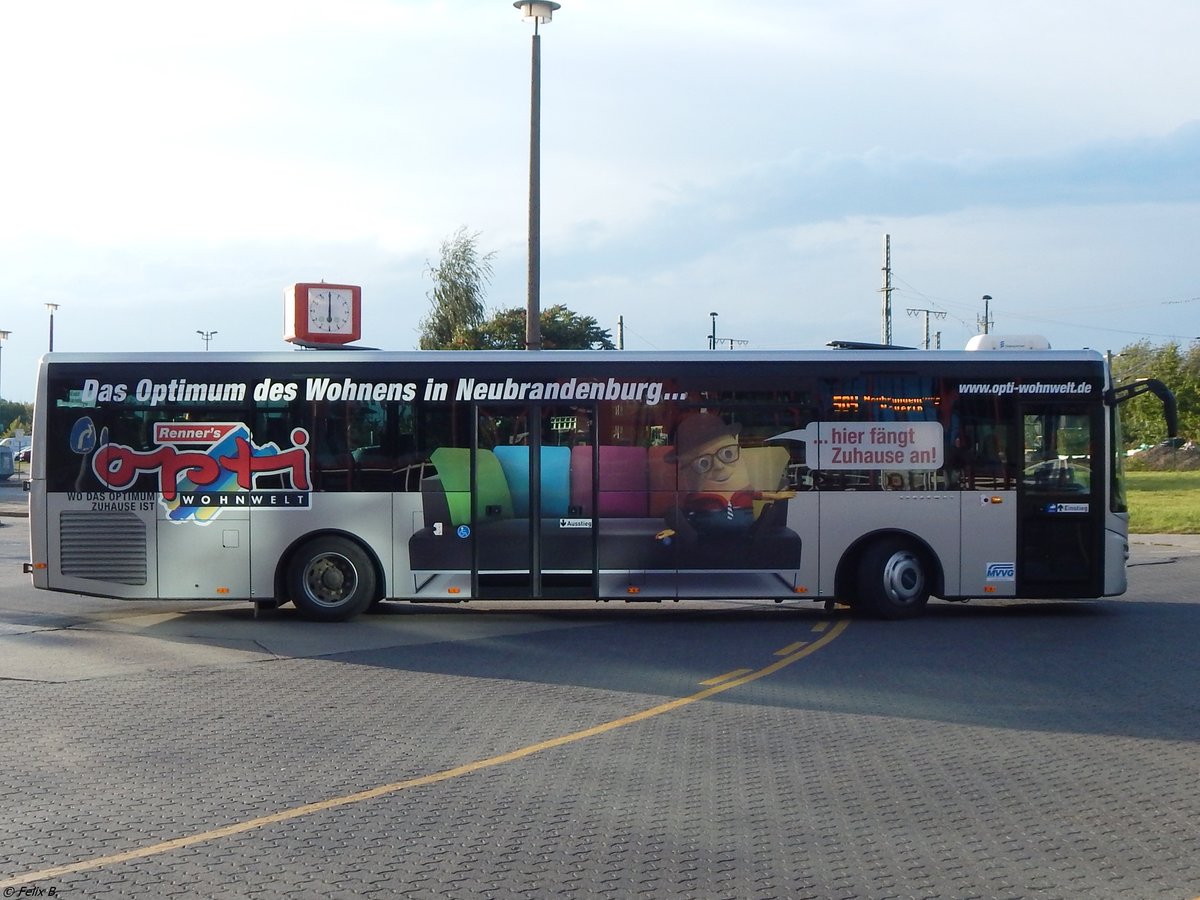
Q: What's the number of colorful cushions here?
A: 5